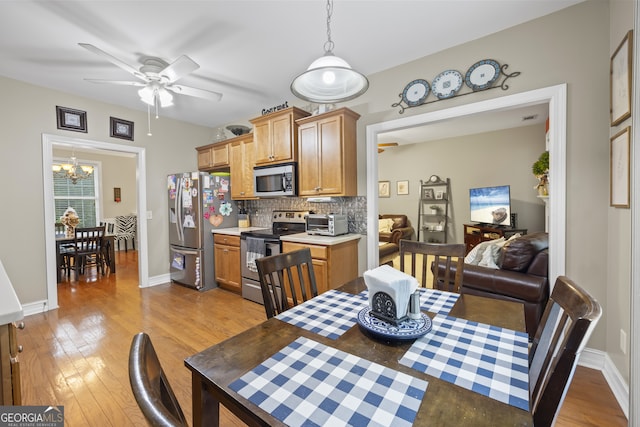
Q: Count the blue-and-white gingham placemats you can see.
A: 4